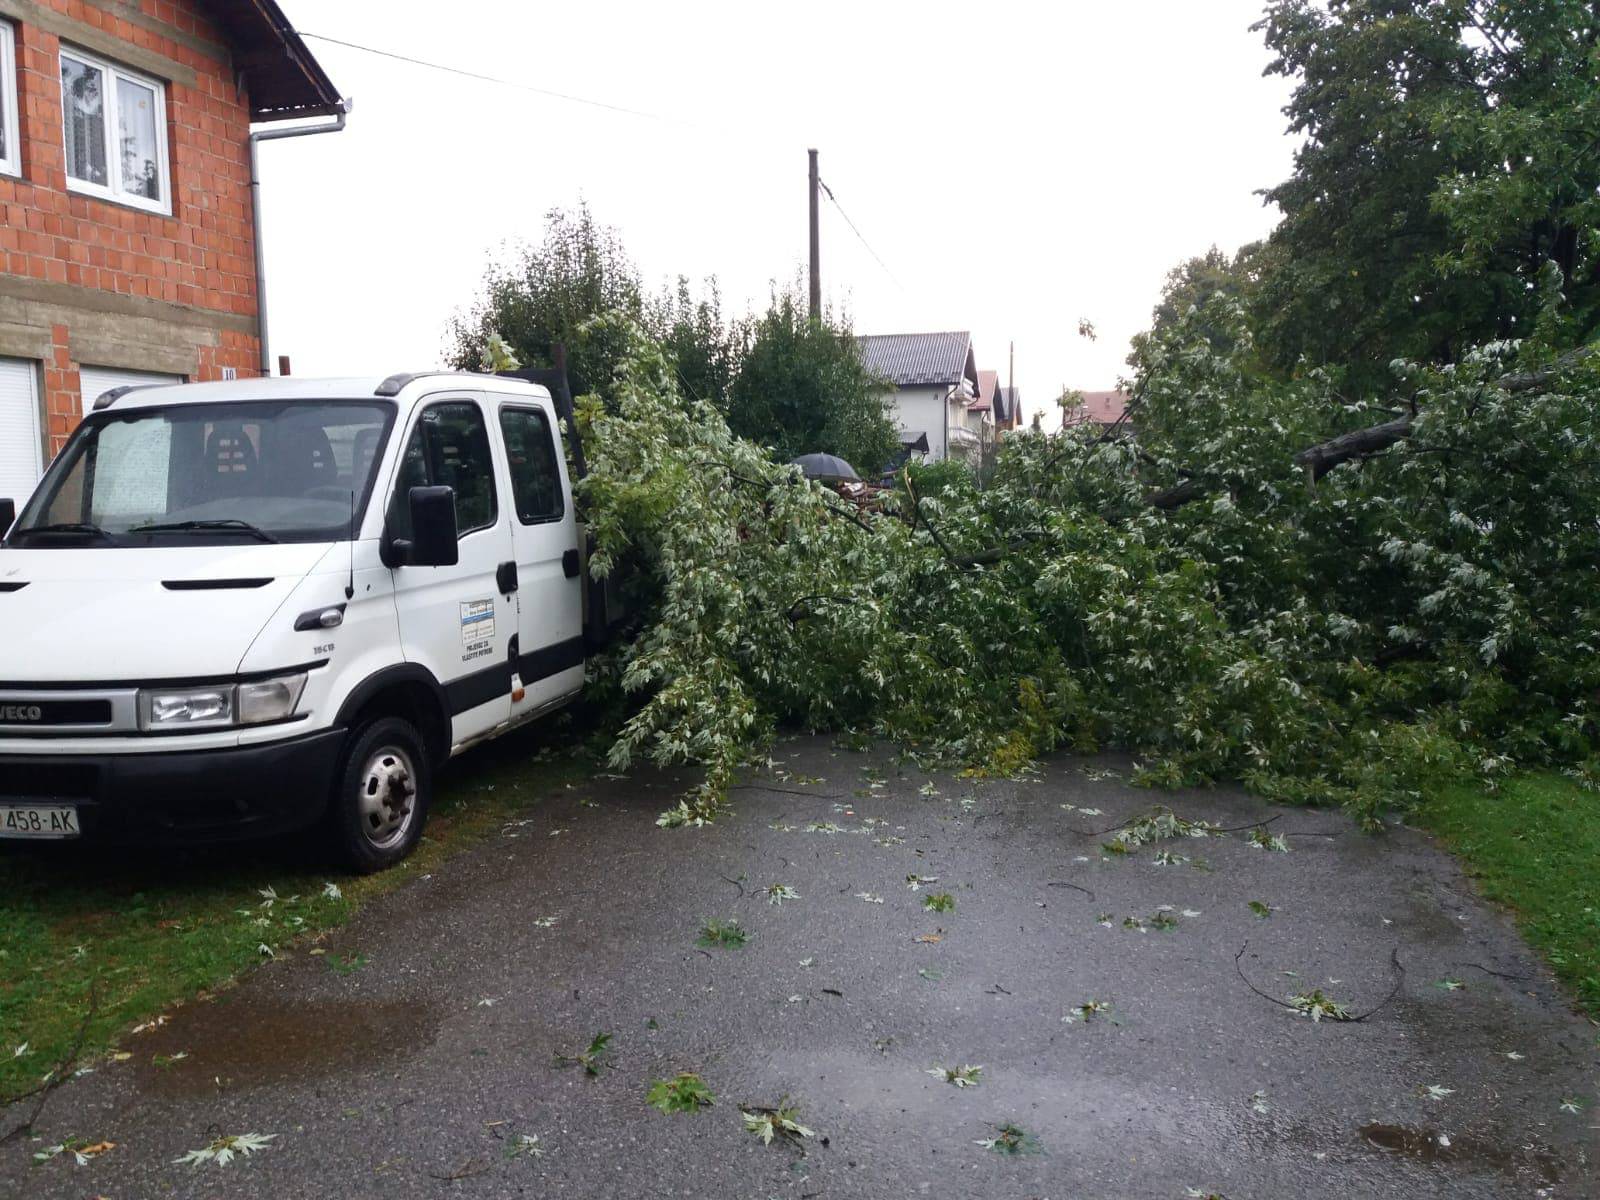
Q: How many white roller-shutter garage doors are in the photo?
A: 2